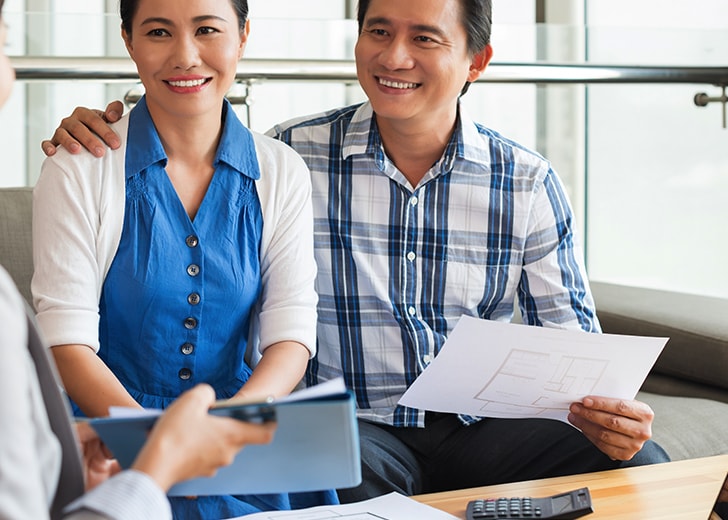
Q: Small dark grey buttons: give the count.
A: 6